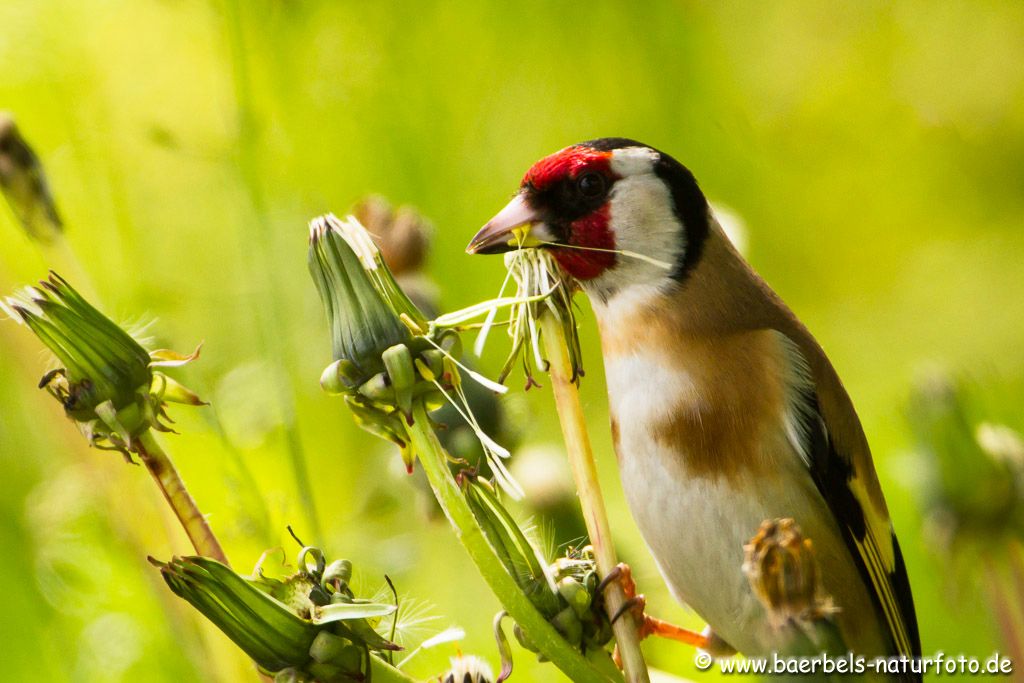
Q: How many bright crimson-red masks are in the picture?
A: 1